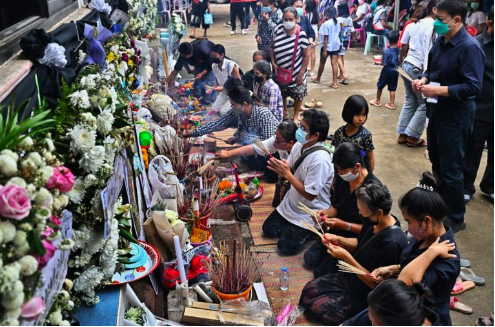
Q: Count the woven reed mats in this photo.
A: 3